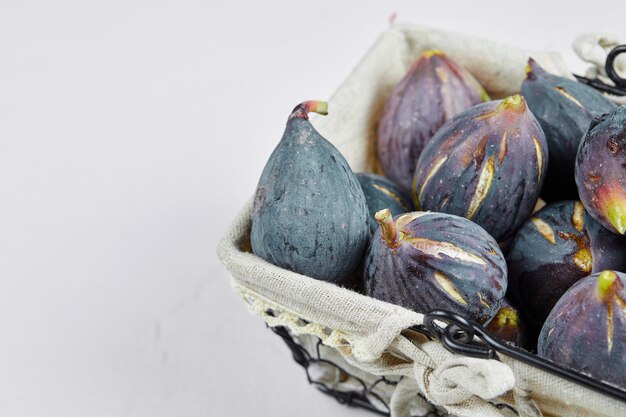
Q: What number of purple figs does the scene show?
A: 10